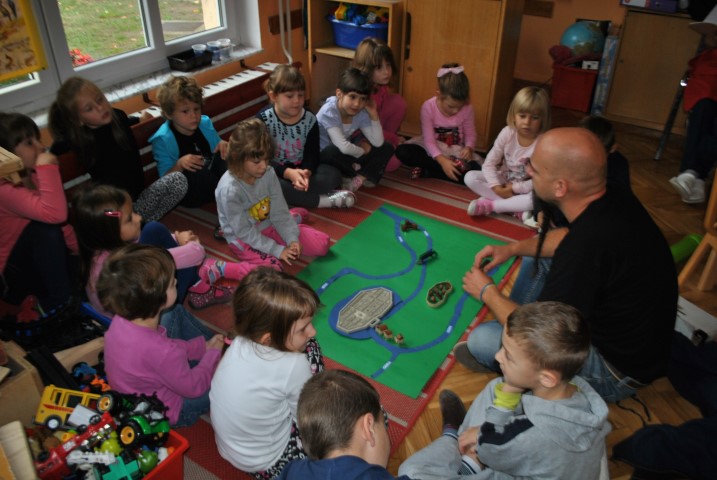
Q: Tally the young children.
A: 15